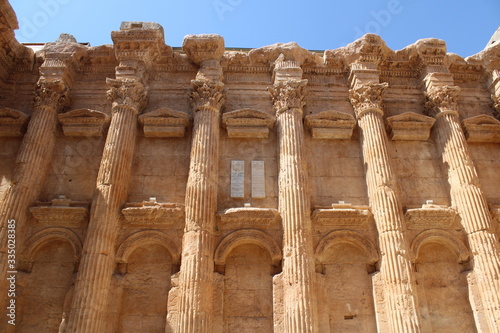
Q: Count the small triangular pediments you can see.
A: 7